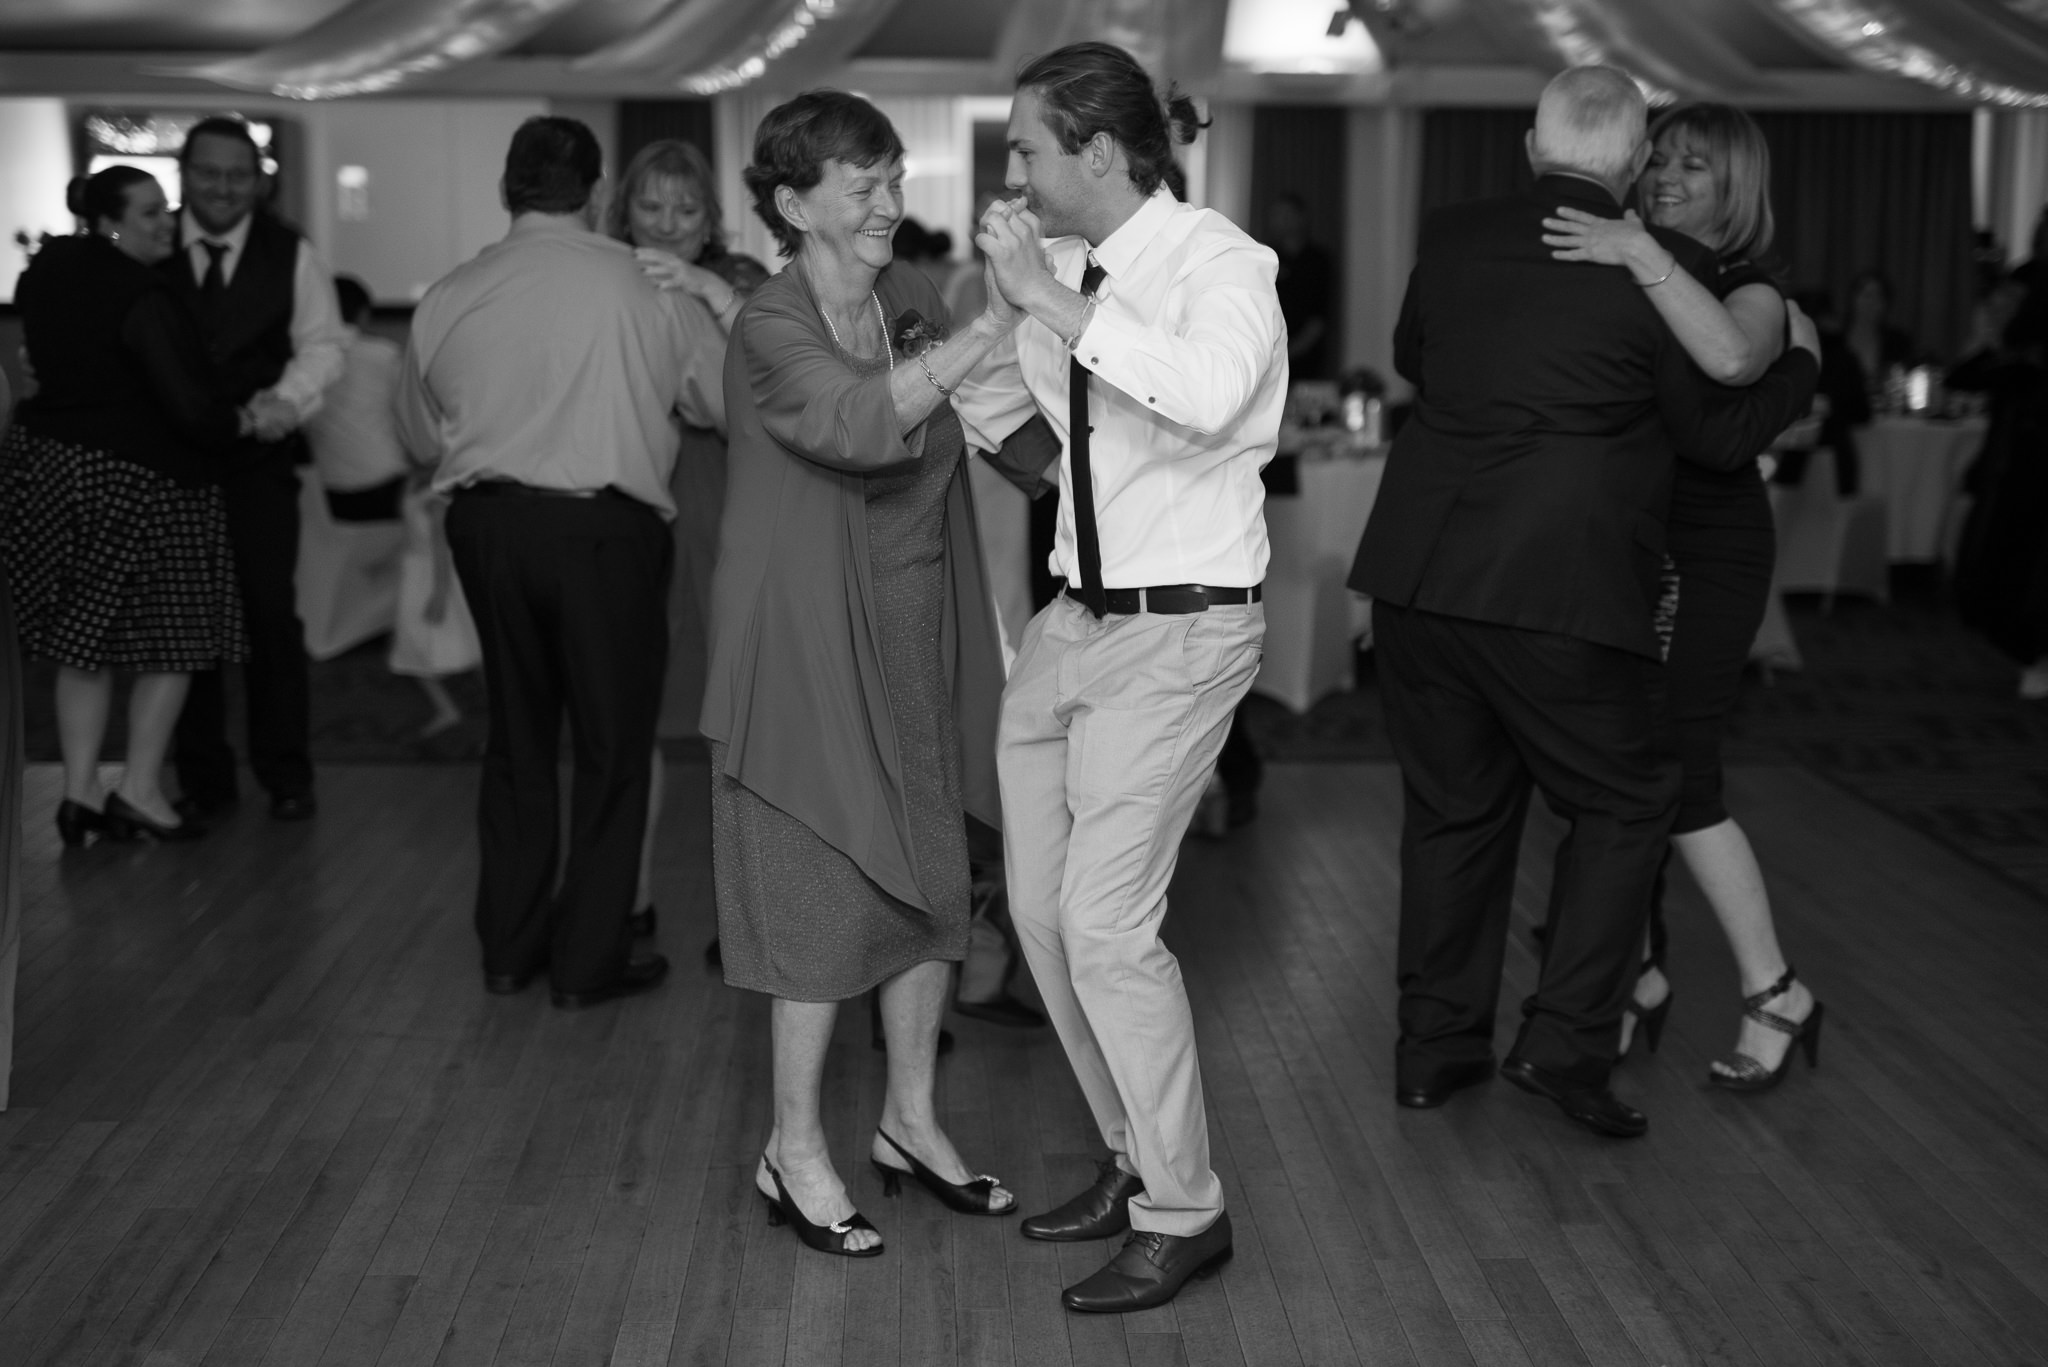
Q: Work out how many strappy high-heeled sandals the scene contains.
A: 2